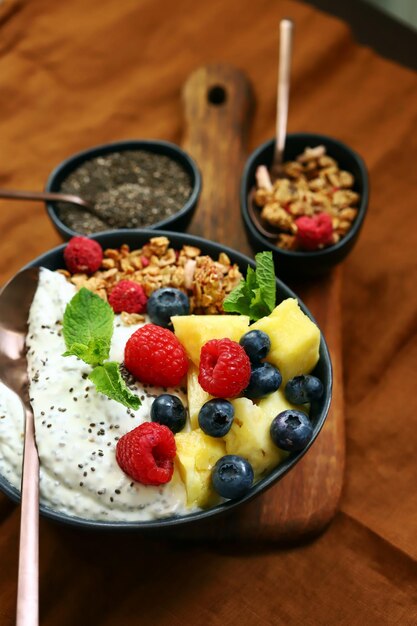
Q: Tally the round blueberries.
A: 8